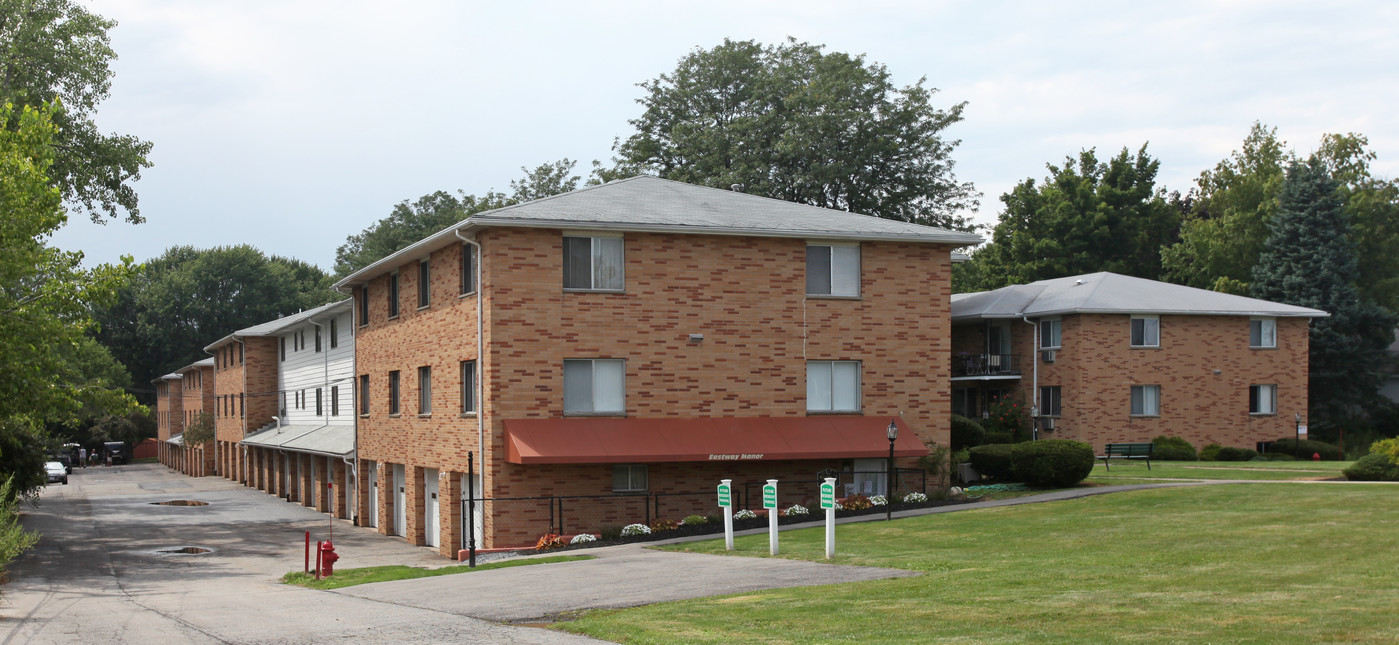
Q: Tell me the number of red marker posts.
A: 2